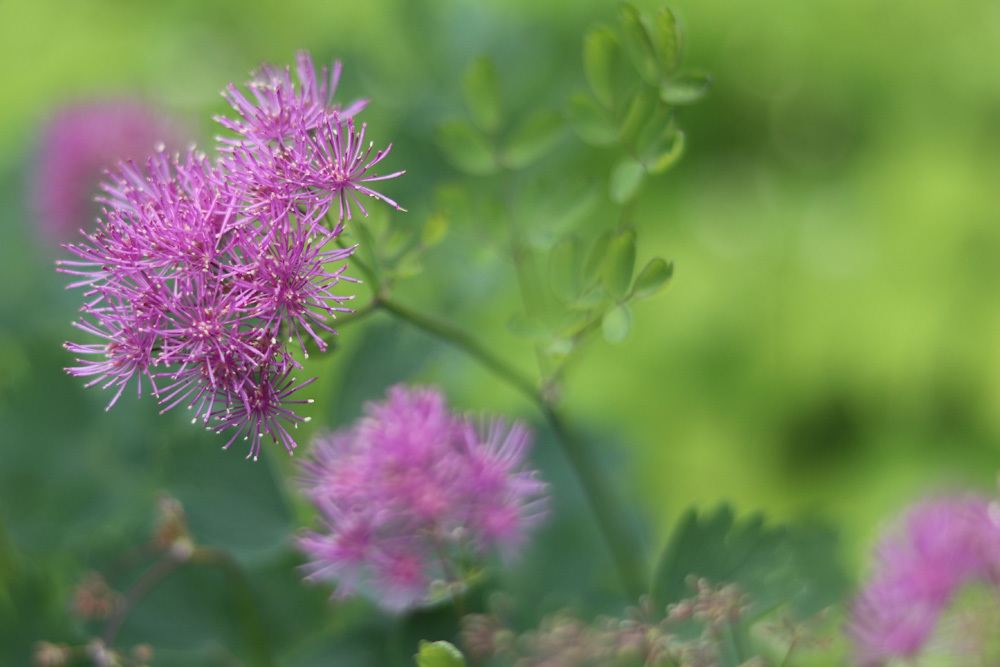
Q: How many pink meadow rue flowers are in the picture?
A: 4